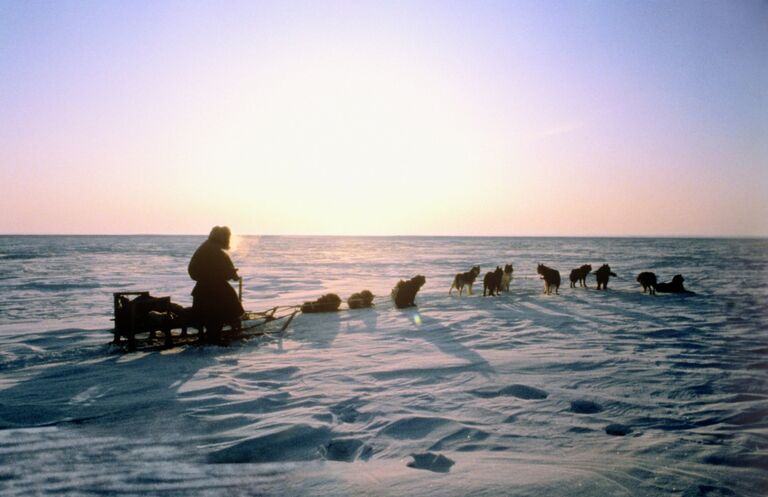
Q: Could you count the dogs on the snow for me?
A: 11